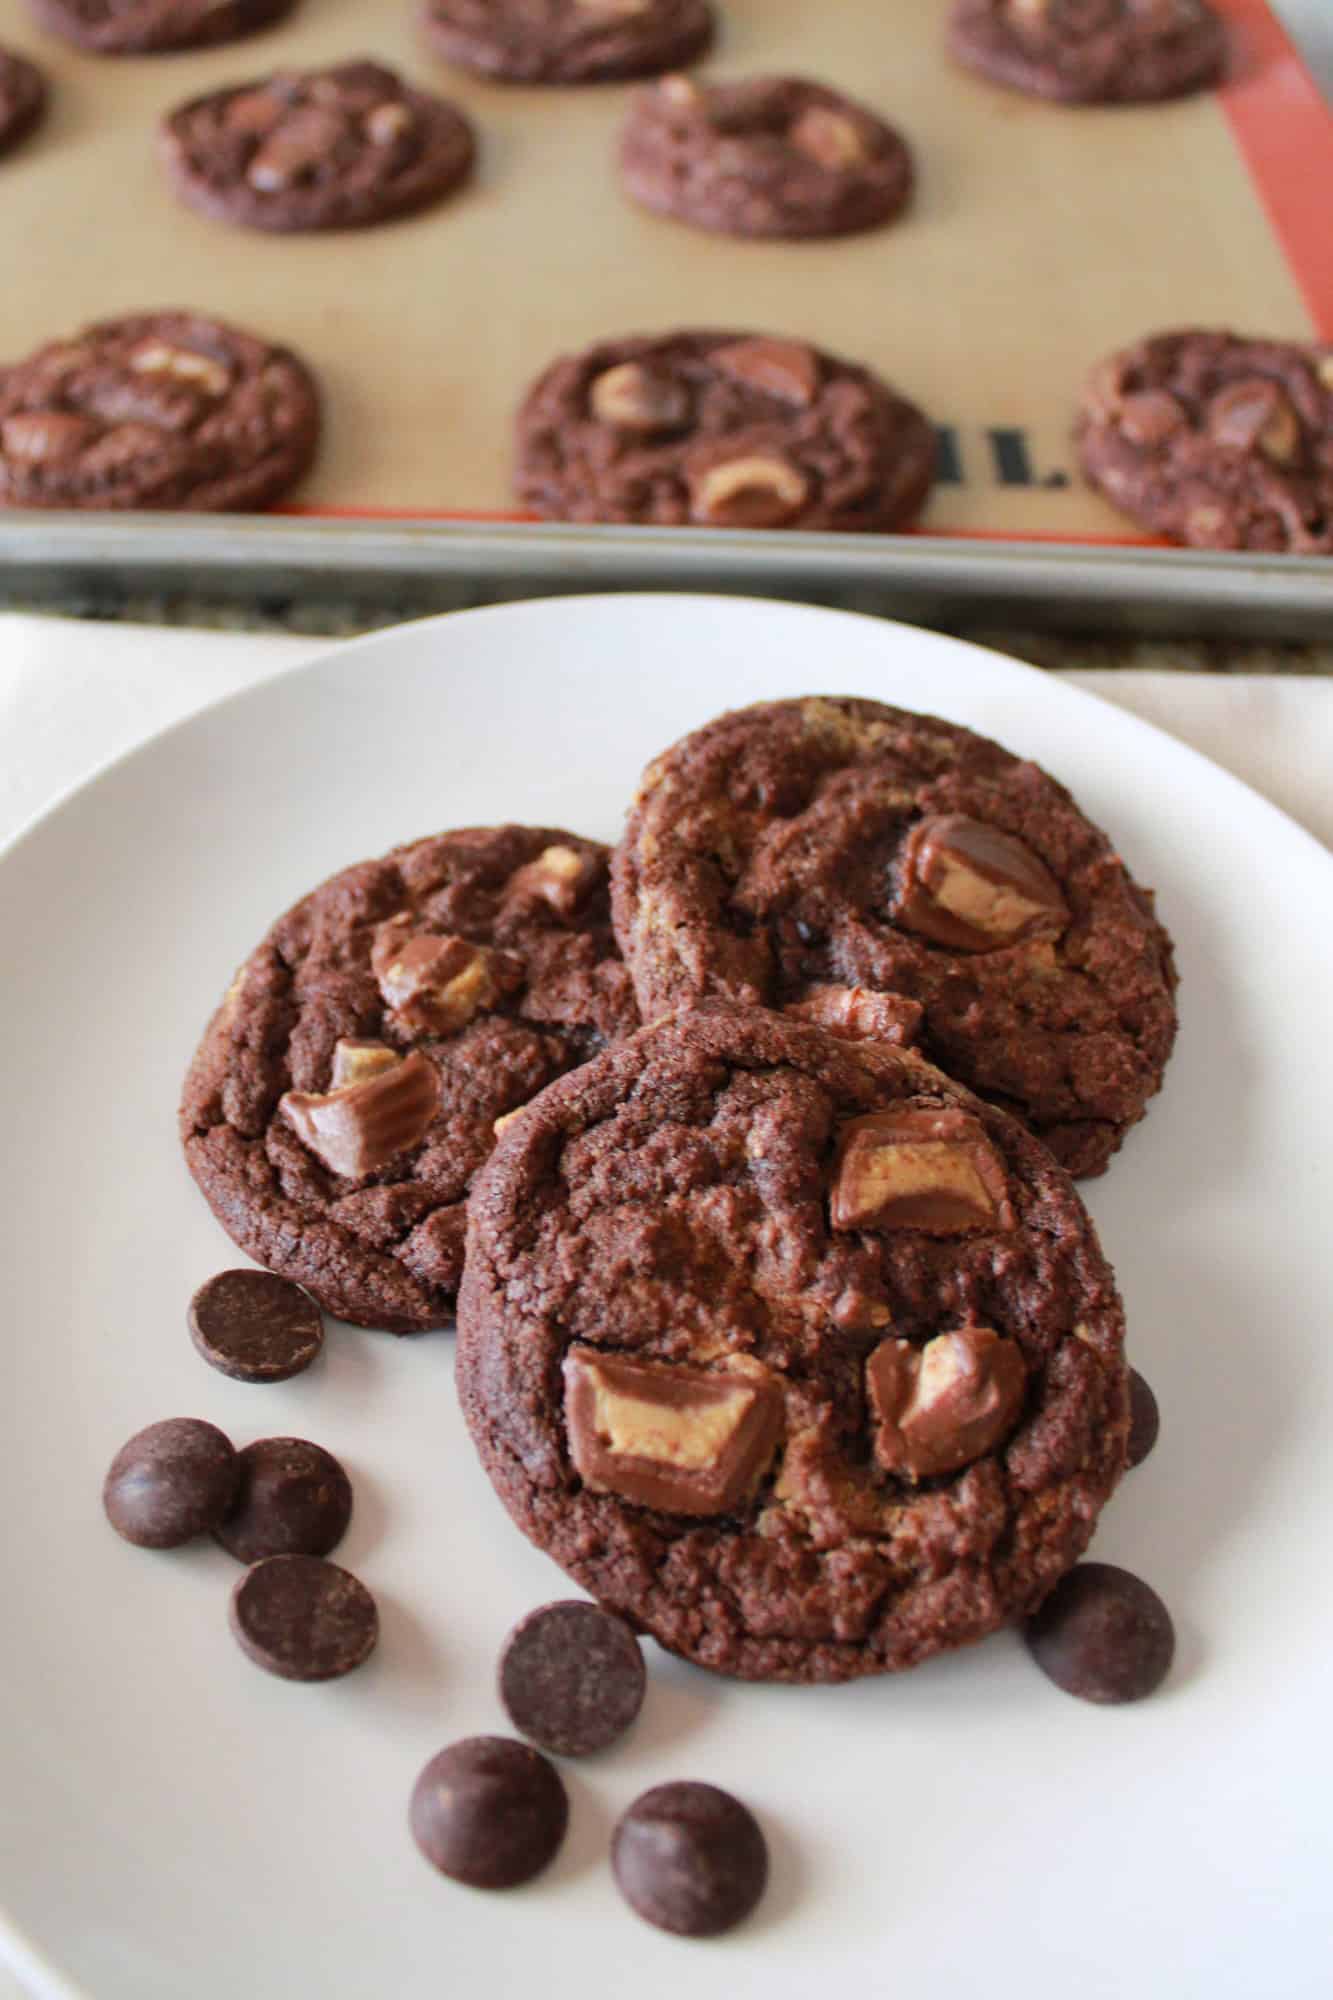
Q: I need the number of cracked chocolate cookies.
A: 12